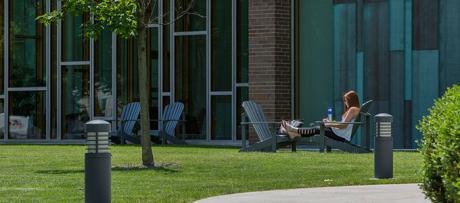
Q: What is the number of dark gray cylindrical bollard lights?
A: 2